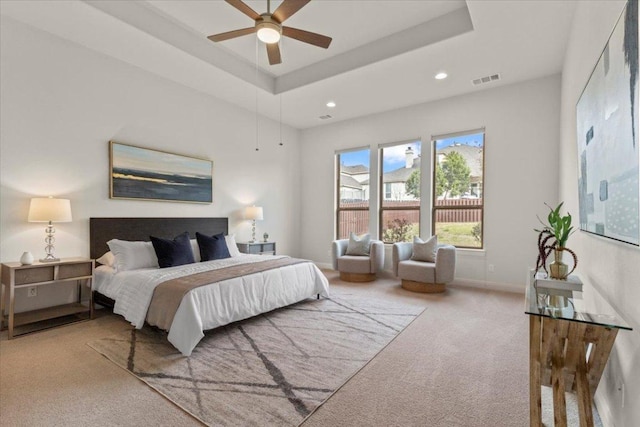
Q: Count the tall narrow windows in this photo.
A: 3